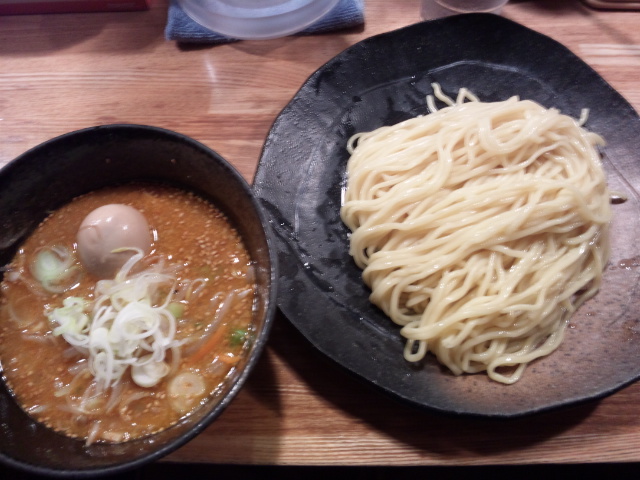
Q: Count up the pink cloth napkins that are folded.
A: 0